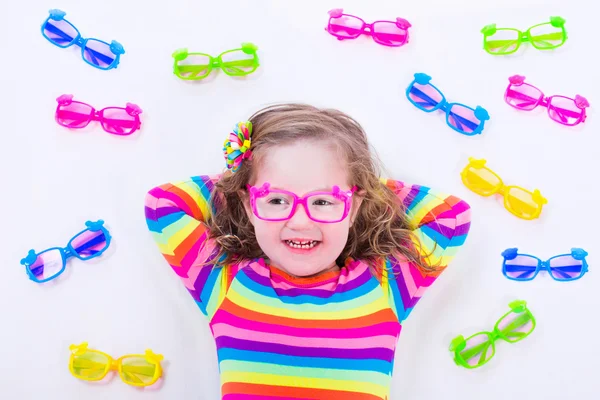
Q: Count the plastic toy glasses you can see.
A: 13